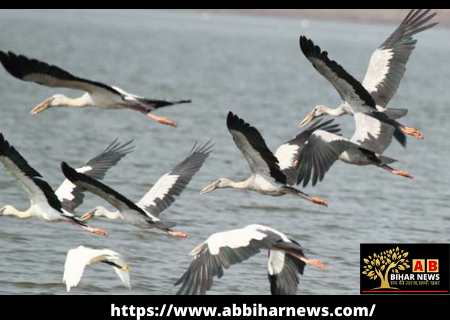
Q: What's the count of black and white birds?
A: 7